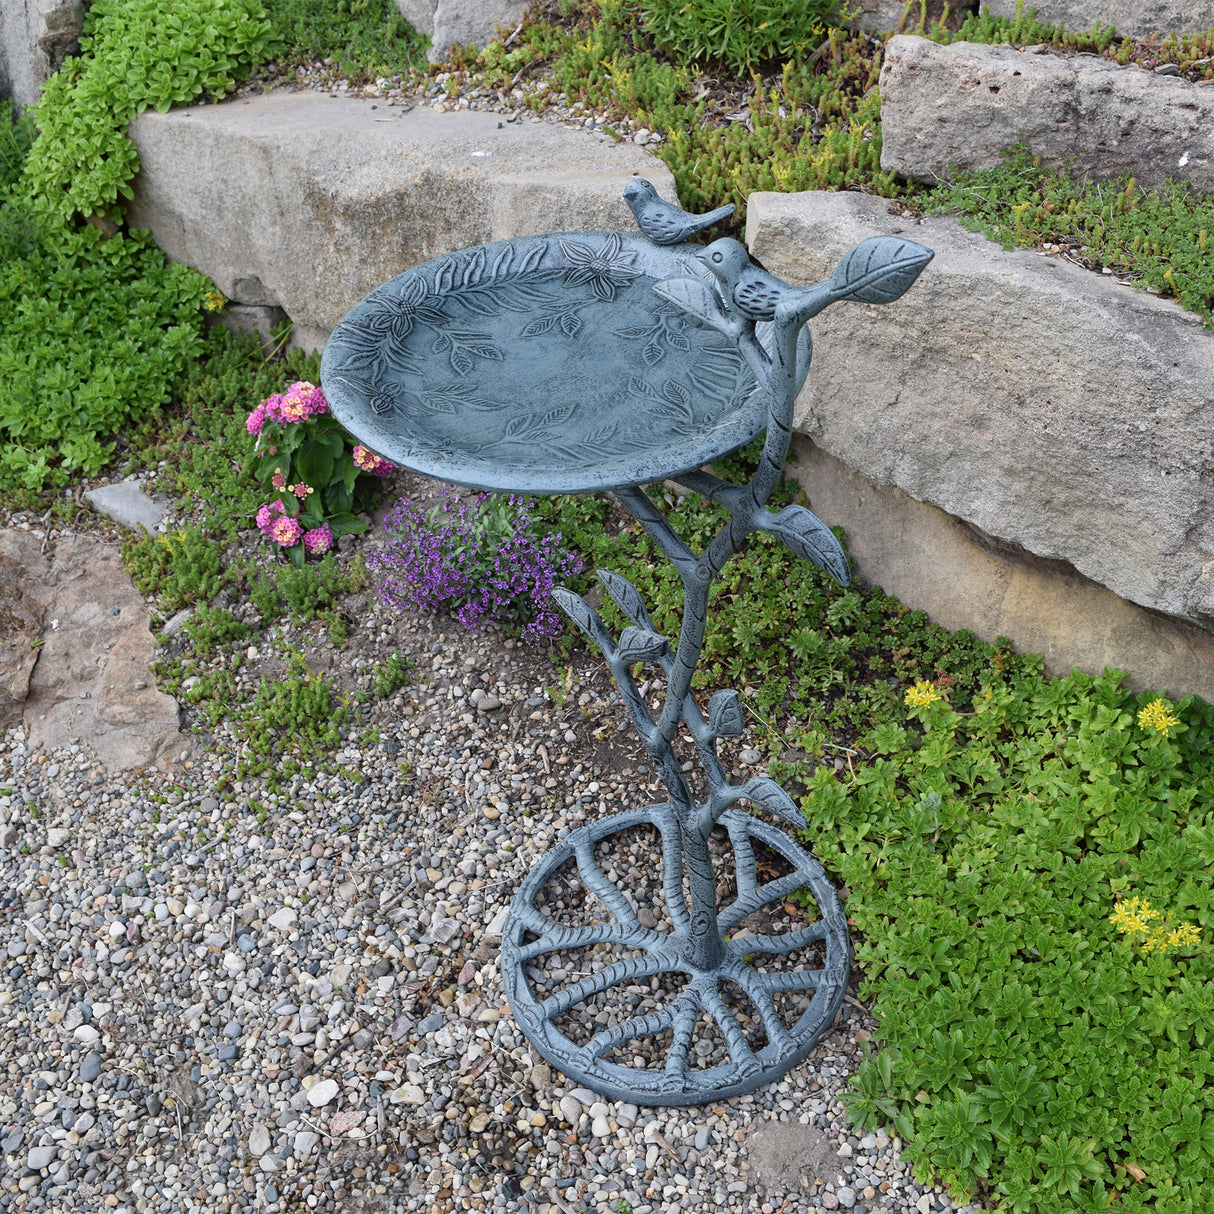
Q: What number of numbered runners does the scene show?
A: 0